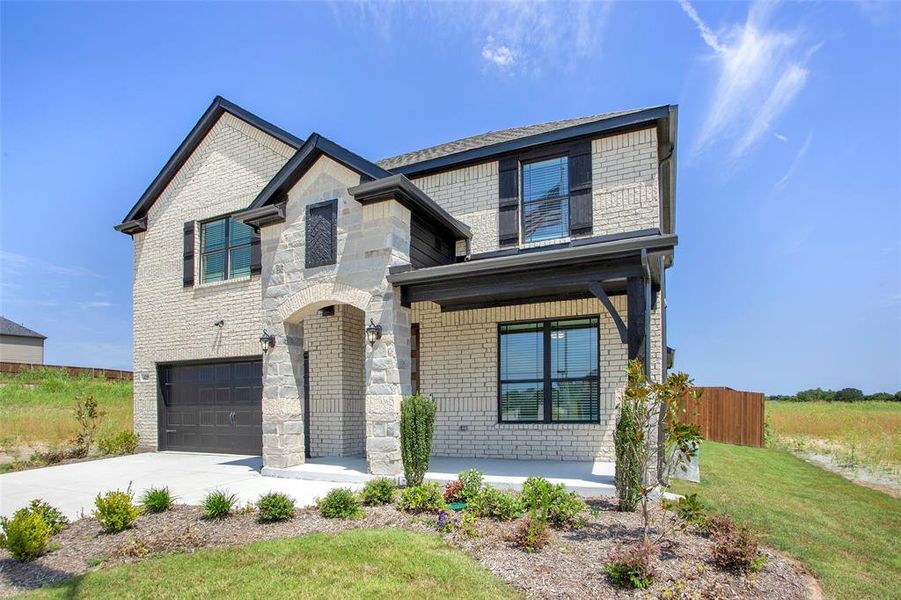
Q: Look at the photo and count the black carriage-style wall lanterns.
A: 2